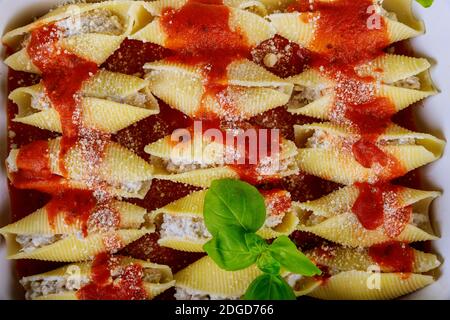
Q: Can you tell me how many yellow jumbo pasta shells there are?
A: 15